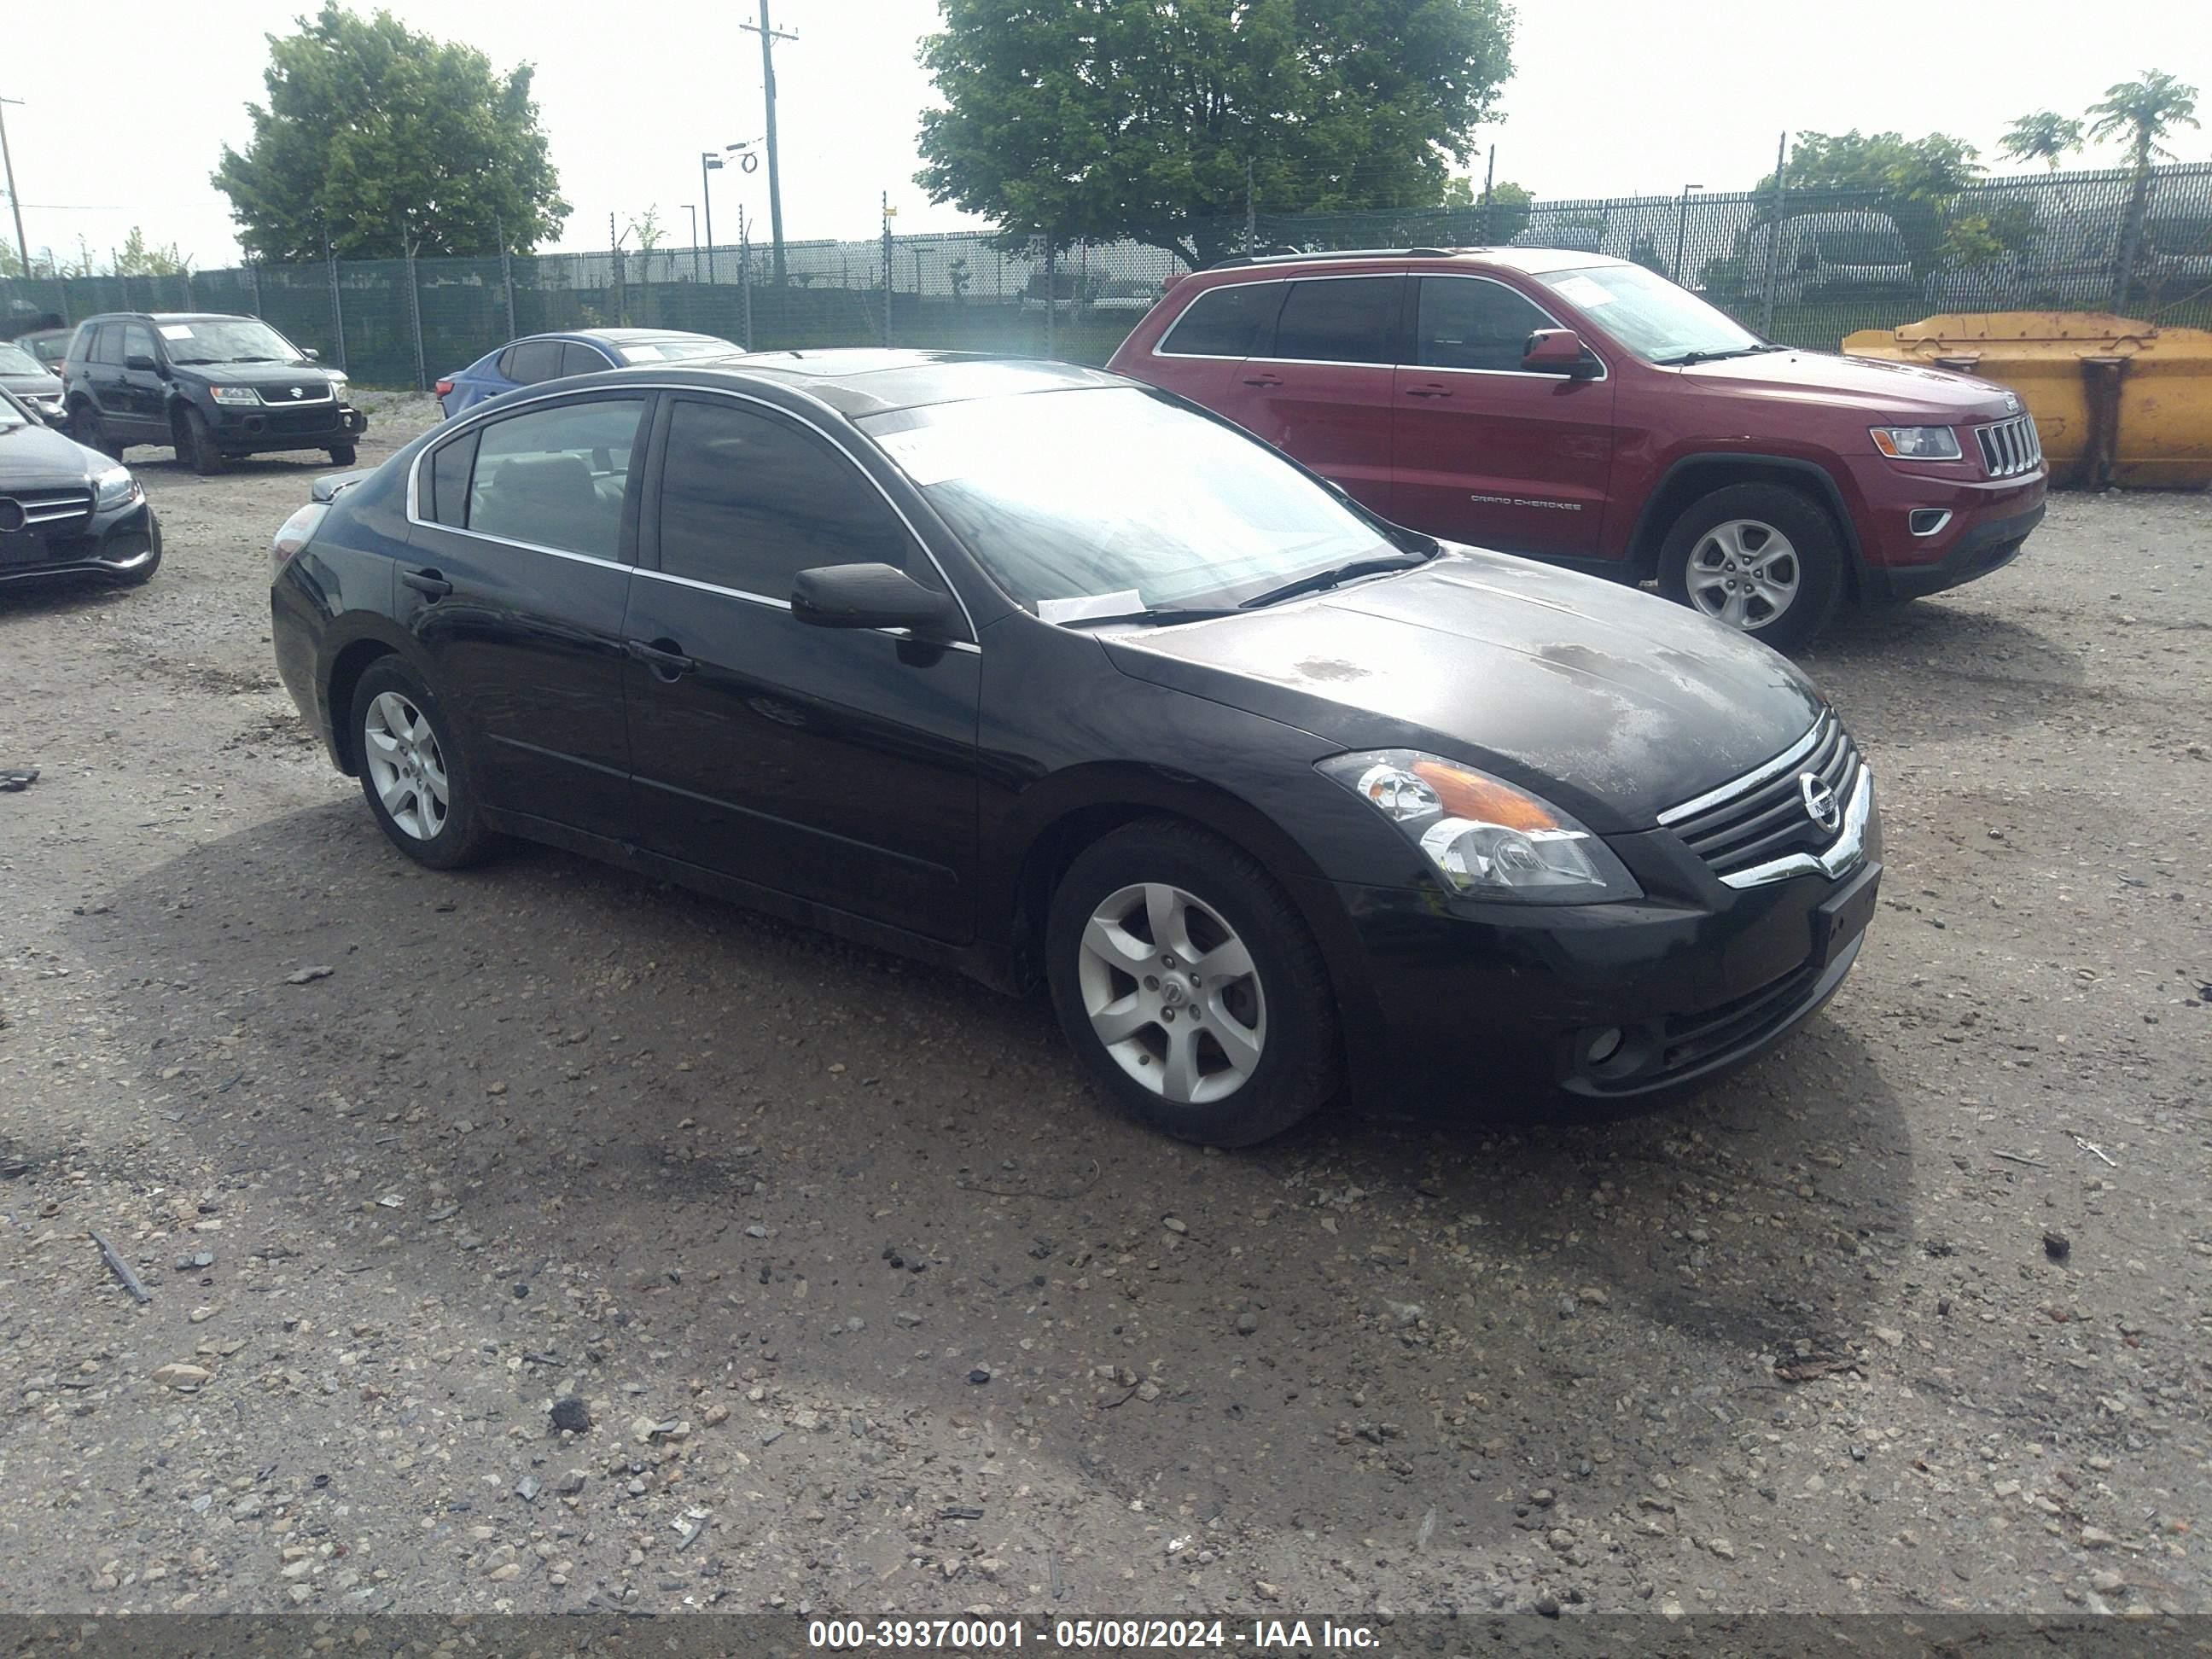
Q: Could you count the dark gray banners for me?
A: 1